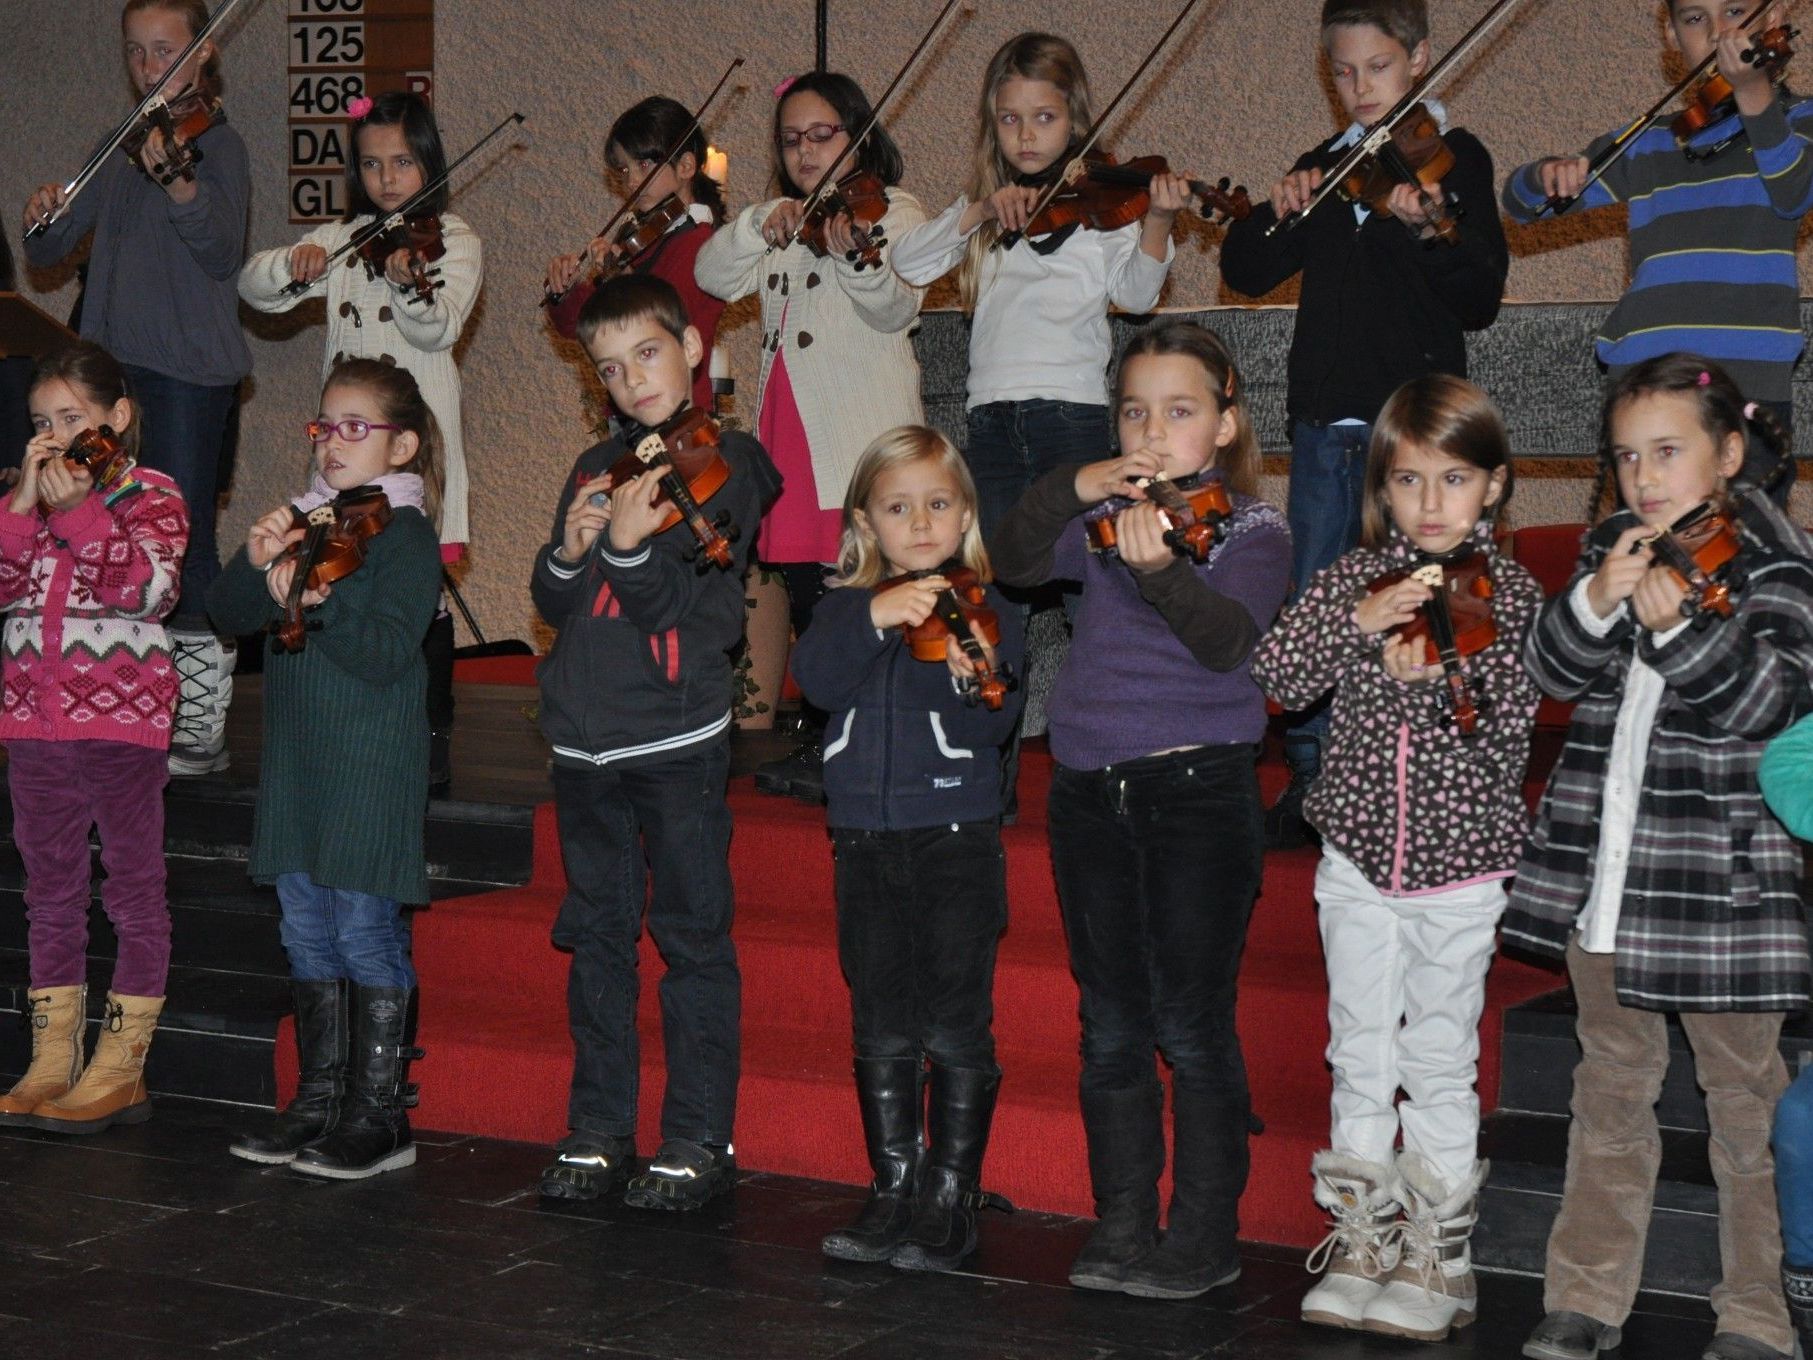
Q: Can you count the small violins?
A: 14